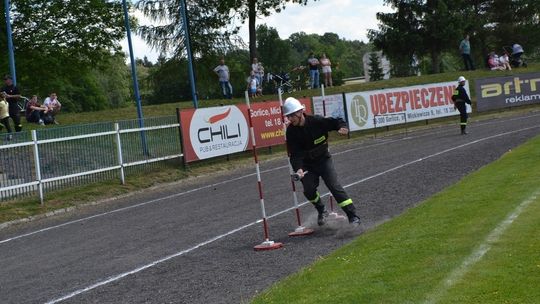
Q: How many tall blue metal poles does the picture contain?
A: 3